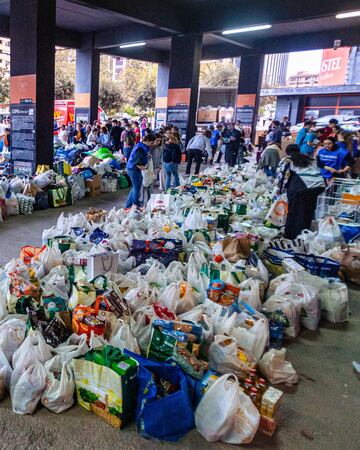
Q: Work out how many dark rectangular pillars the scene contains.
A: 5